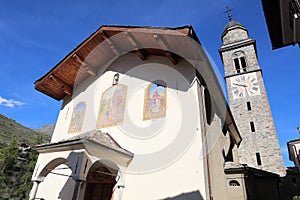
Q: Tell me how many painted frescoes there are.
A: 3